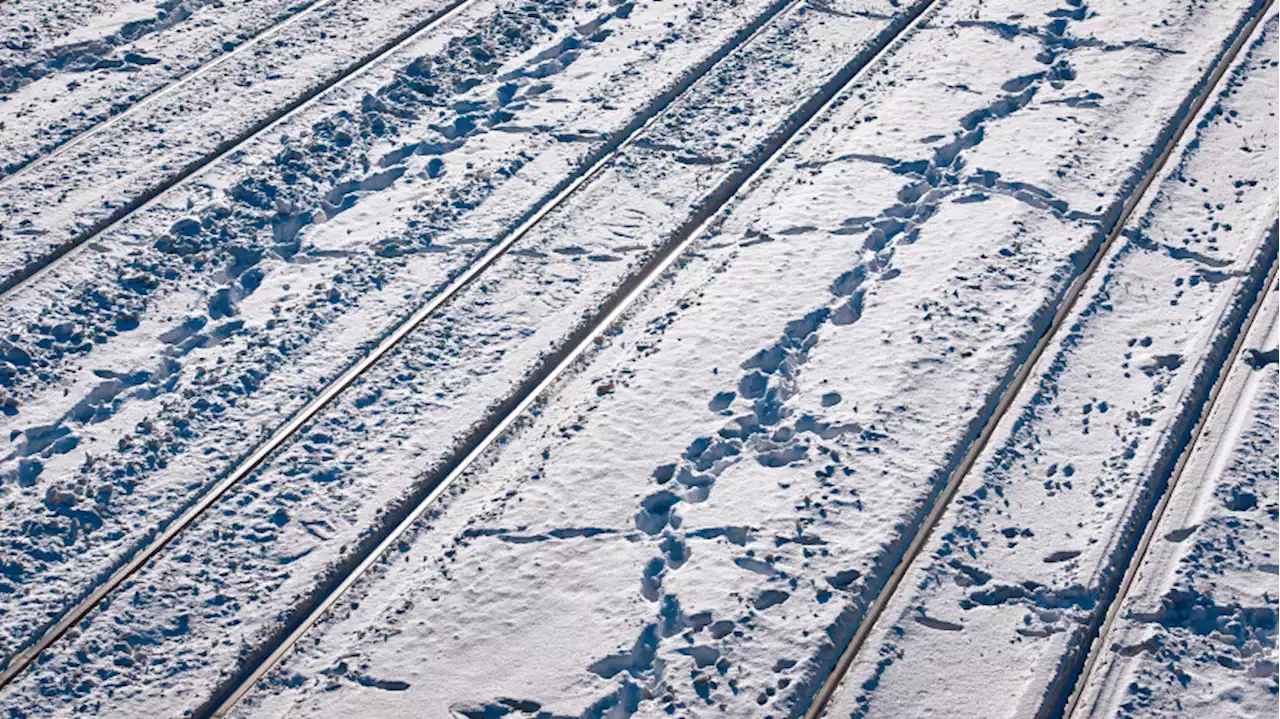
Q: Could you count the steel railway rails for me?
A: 6